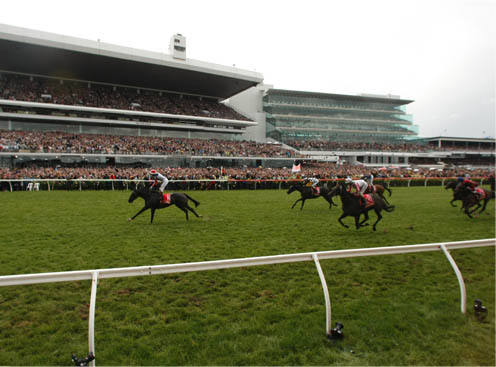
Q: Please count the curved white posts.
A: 3